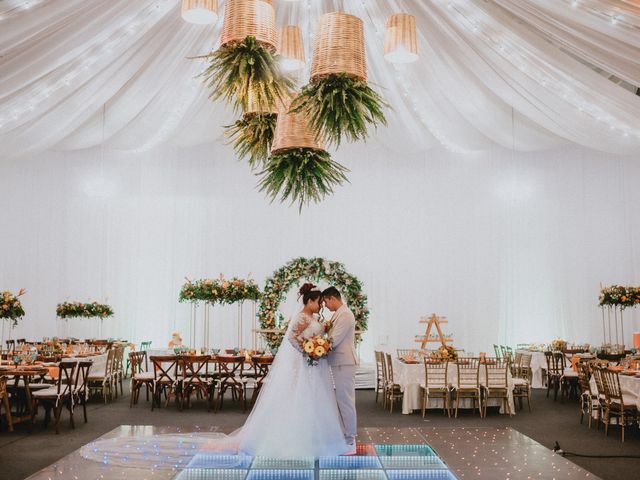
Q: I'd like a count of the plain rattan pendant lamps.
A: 3